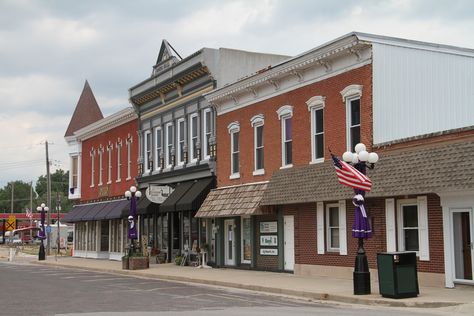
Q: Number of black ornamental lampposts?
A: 3